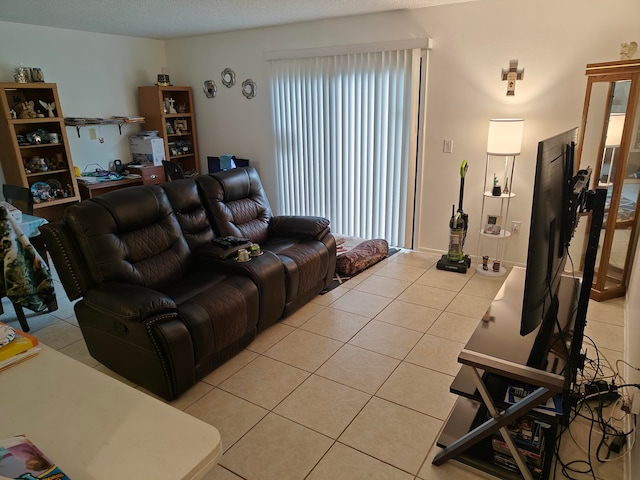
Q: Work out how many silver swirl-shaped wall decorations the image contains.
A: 3